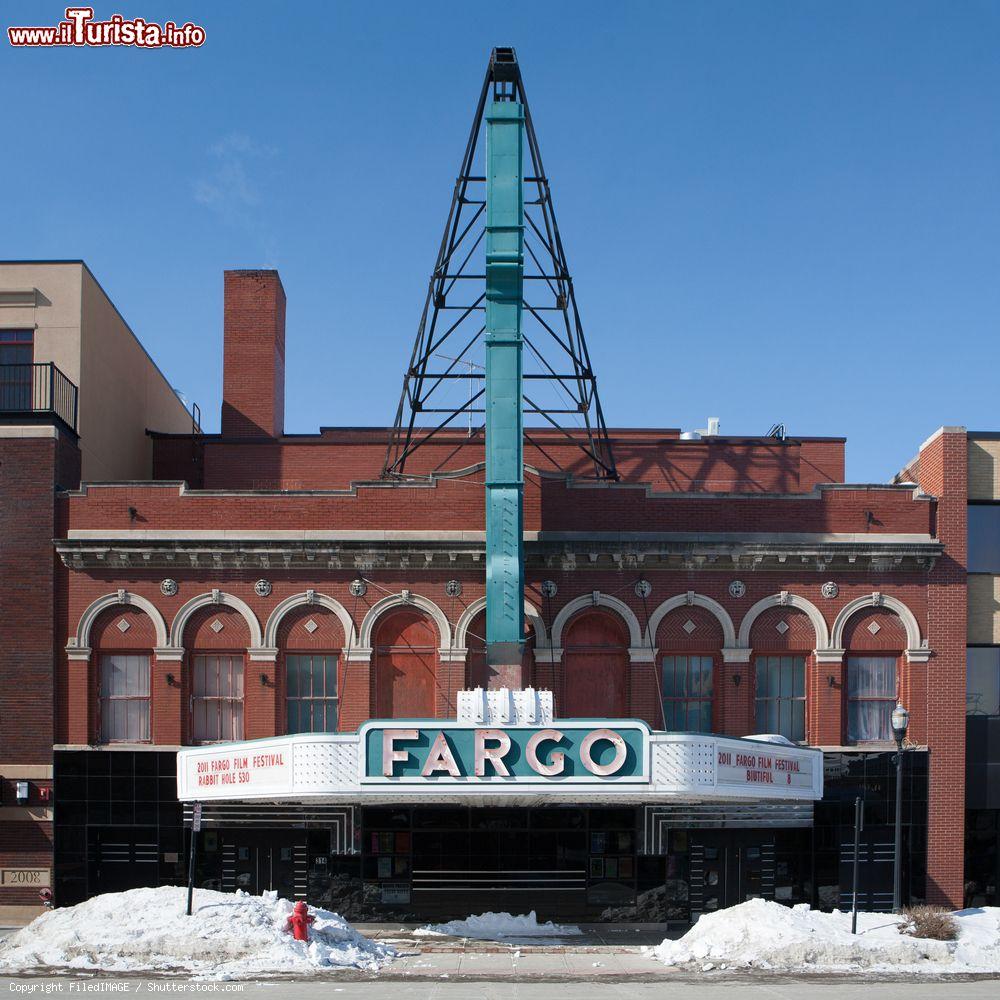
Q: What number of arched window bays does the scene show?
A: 9